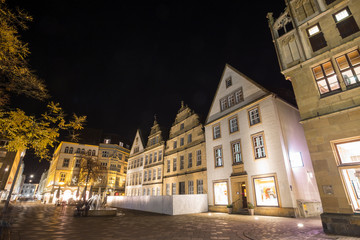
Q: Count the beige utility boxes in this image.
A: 1